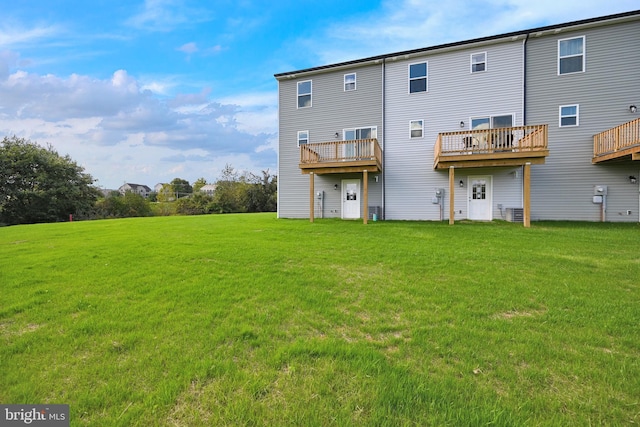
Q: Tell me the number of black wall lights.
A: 6